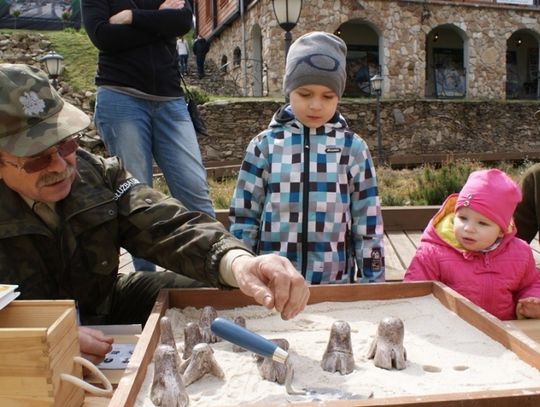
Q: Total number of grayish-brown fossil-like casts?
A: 9